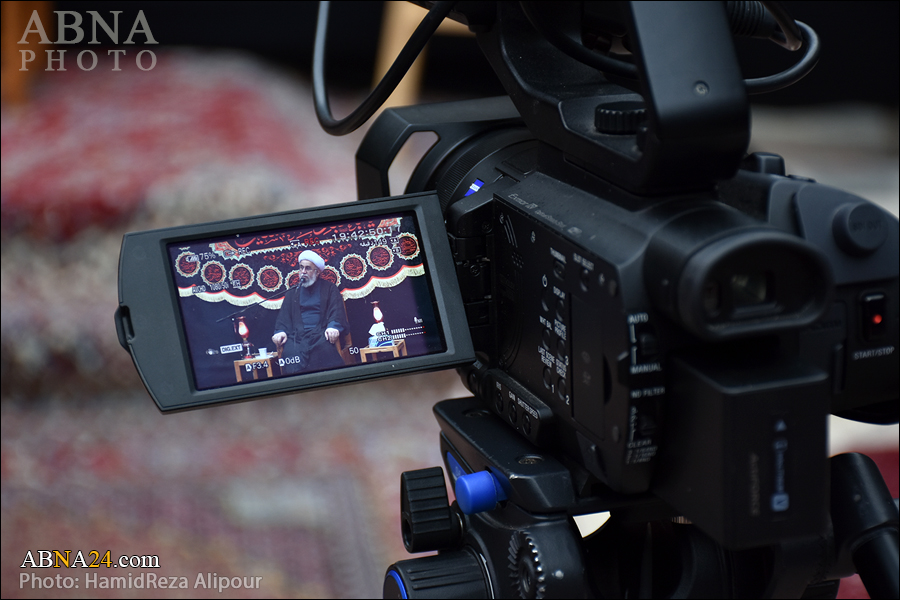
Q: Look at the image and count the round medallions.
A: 9